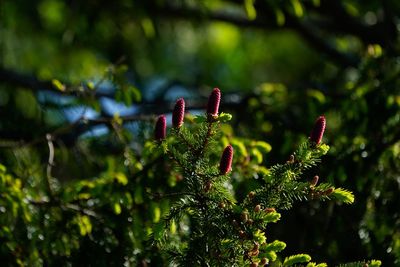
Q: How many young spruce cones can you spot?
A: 5